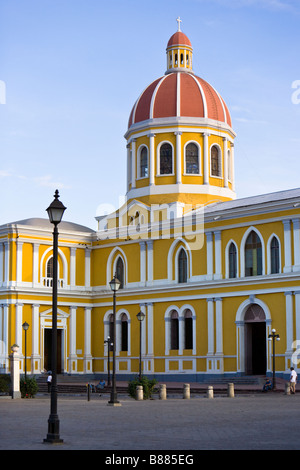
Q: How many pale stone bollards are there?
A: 6